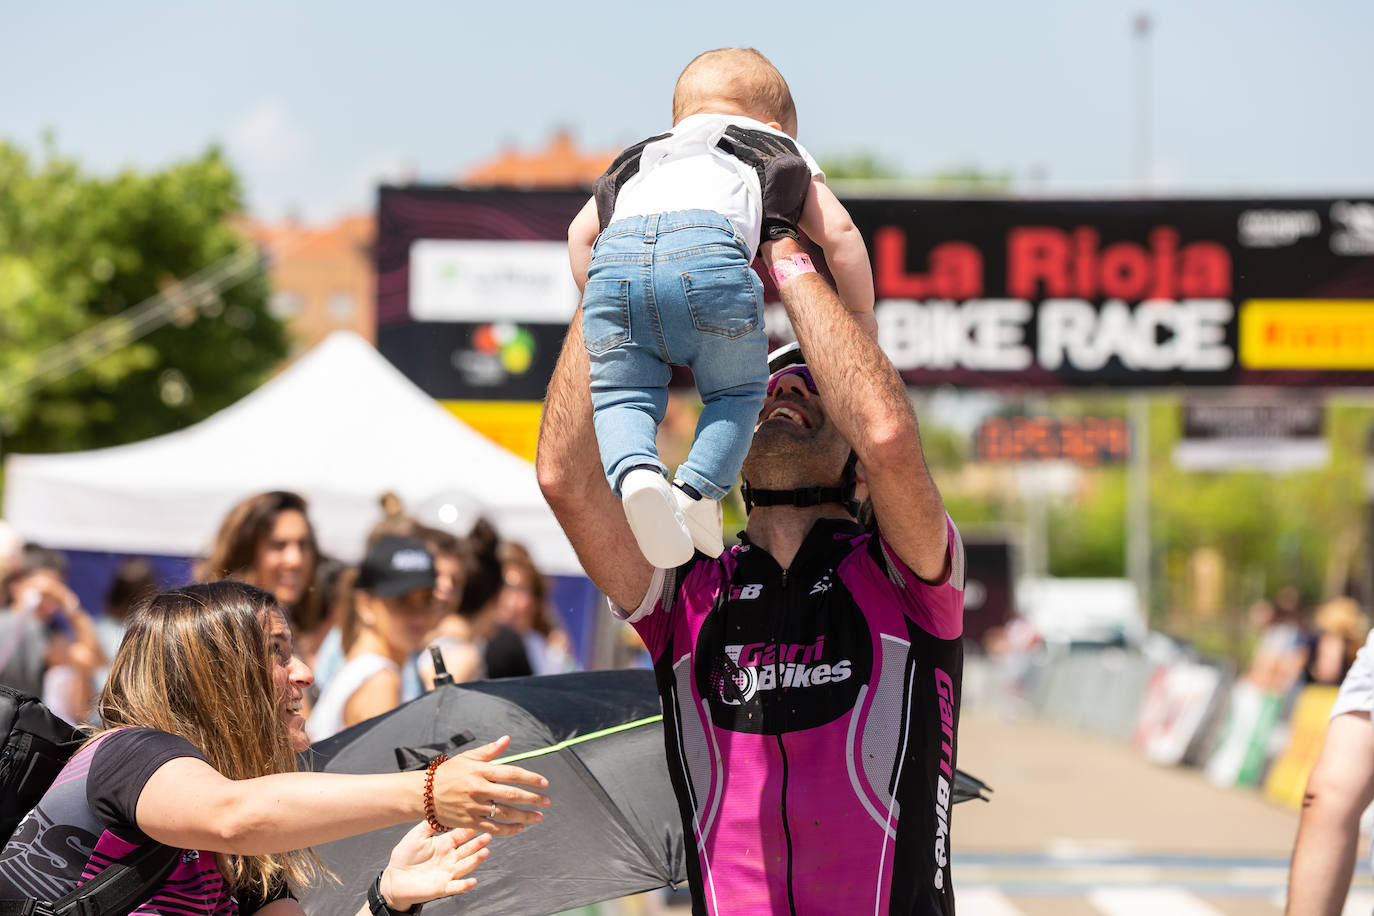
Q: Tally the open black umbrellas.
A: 1